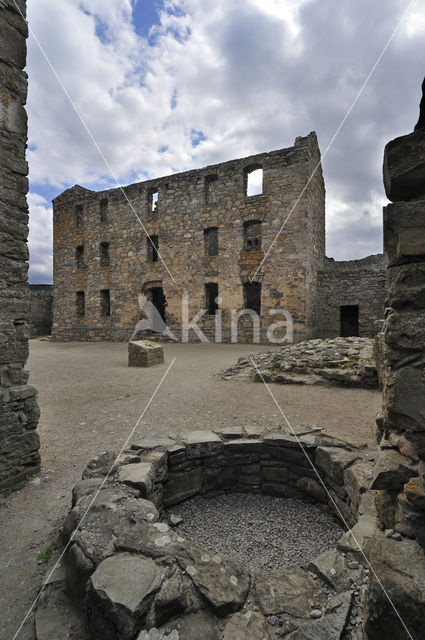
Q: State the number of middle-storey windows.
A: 5